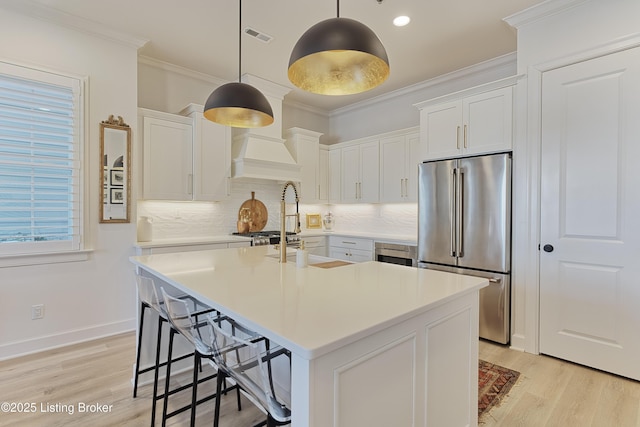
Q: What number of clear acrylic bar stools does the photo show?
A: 3